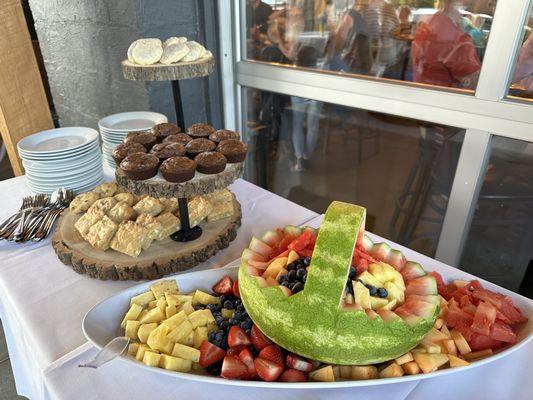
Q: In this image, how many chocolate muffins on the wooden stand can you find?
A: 12